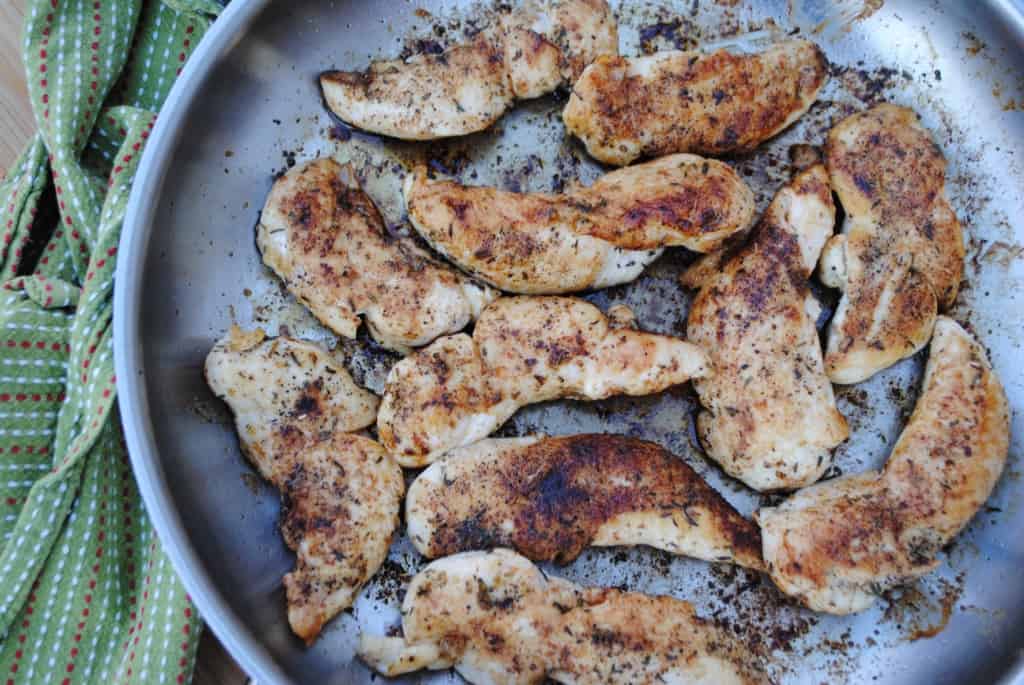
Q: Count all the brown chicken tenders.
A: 11